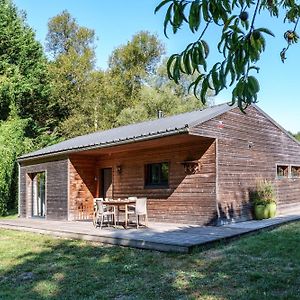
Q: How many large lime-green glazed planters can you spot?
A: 2